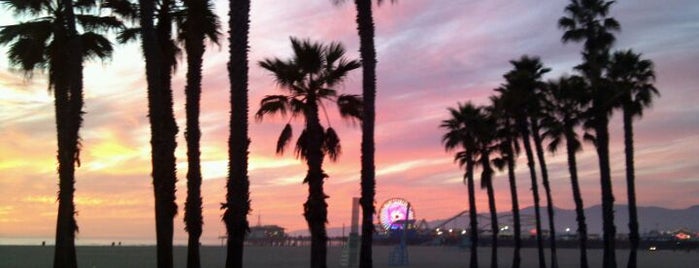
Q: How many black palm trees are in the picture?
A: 14